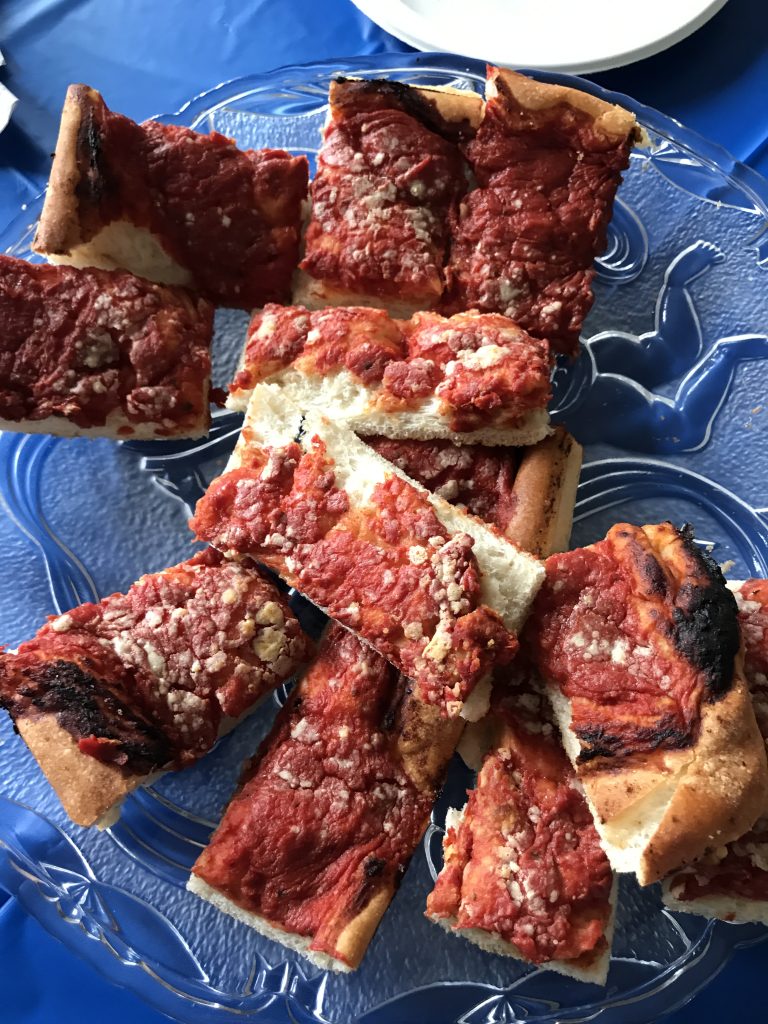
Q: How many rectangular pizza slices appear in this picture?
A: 12